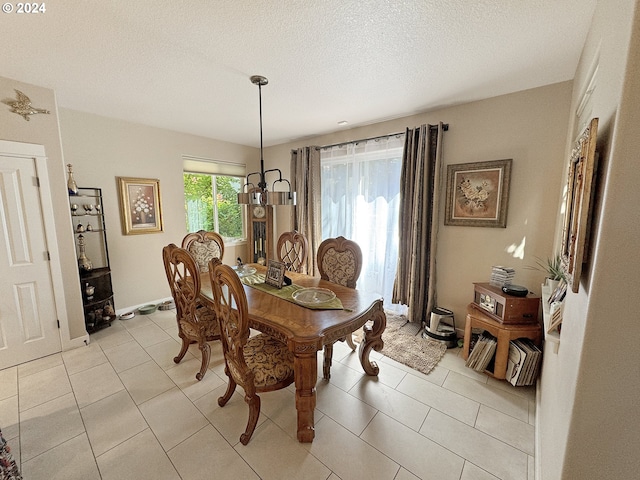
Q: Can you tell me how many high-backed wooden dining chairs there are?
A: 5